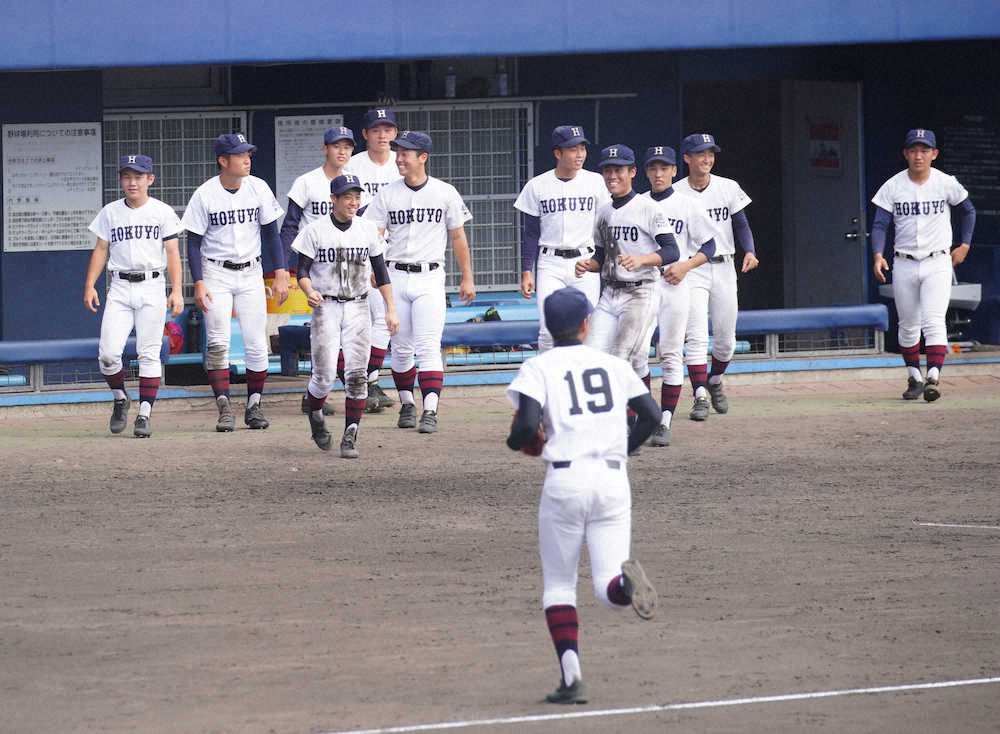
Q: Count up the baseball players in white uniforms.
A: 12